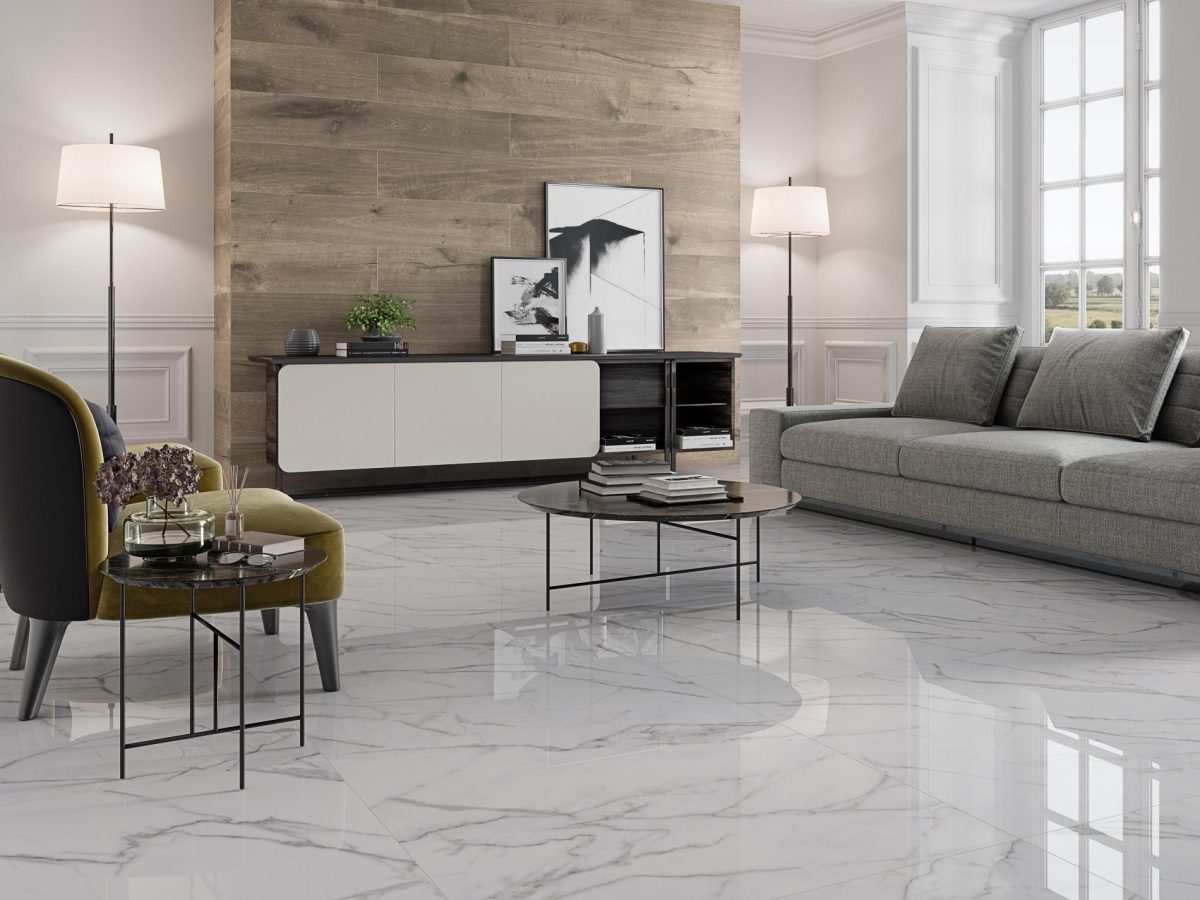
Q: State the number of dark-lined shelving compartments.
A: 4